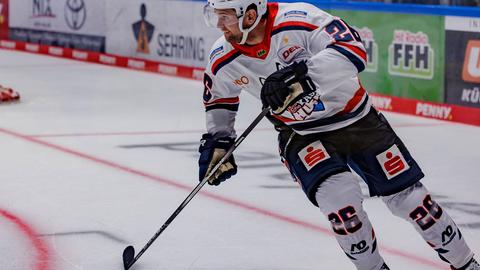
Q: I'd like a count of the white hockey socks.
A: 2